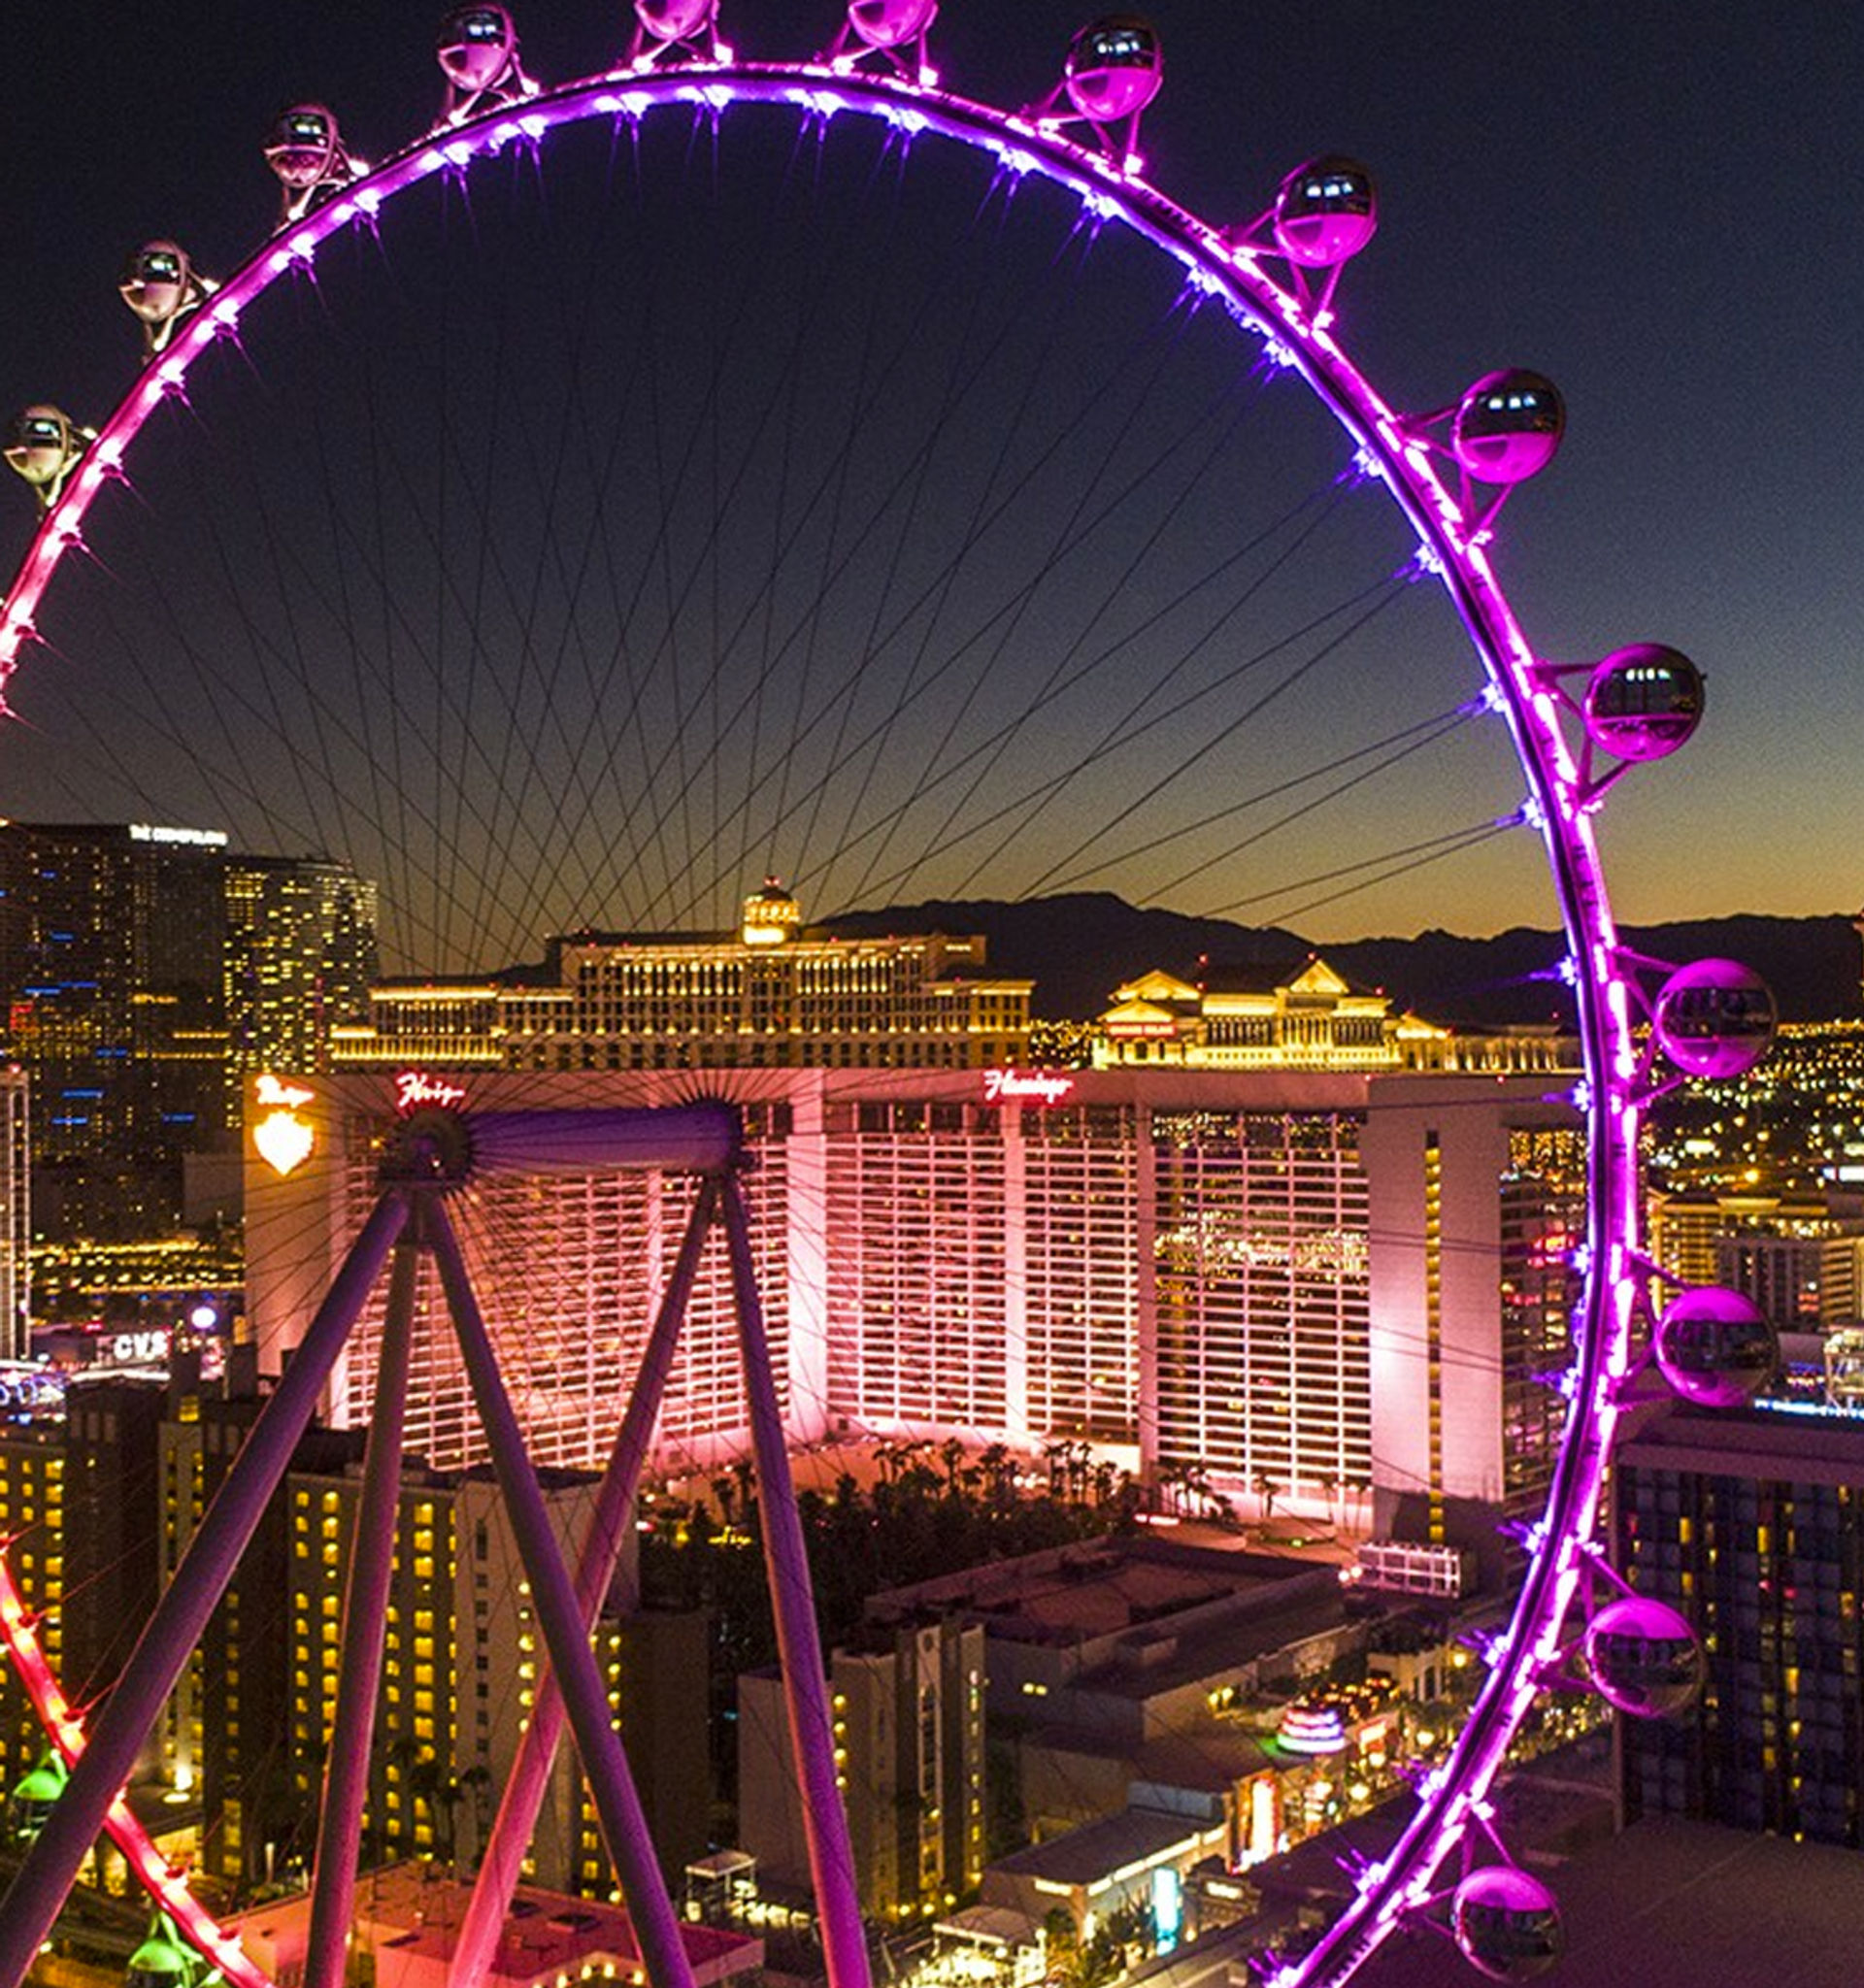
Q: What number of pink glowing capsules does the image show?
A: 11